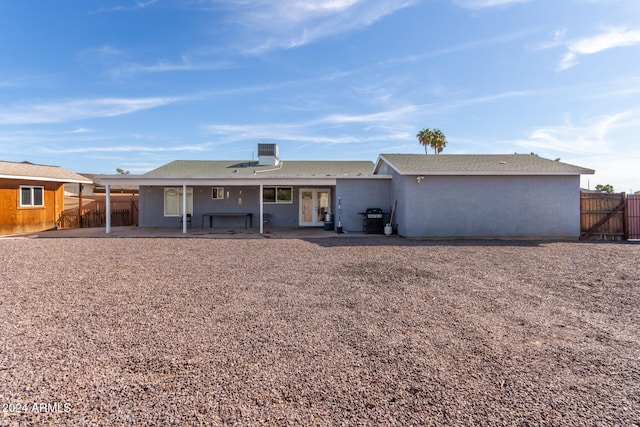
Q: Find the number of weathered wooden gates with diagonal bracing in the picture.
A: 1